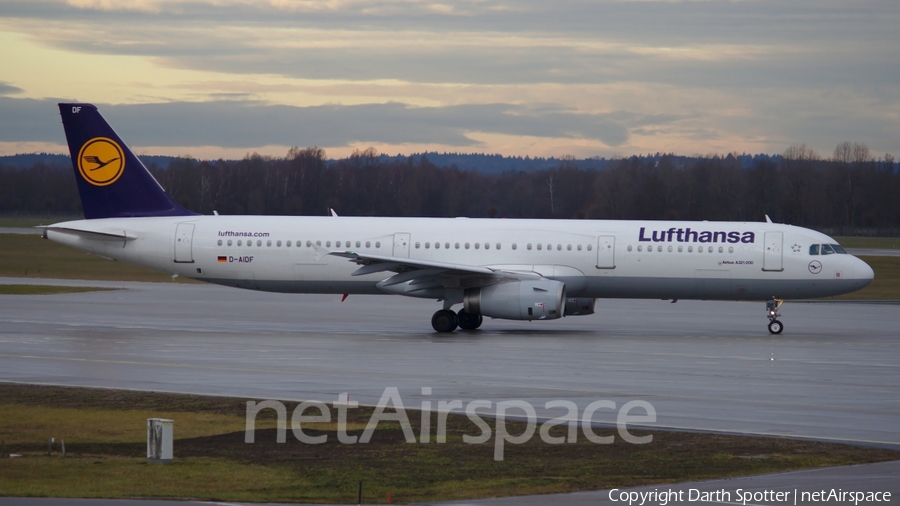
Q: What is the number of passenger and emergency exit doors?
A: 4